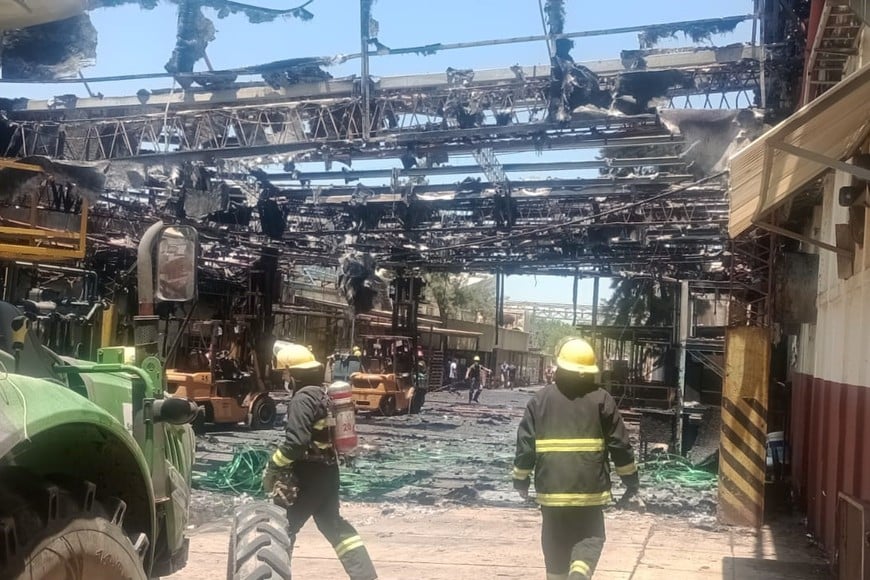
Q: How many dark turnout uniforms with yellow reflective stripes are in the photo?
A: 2